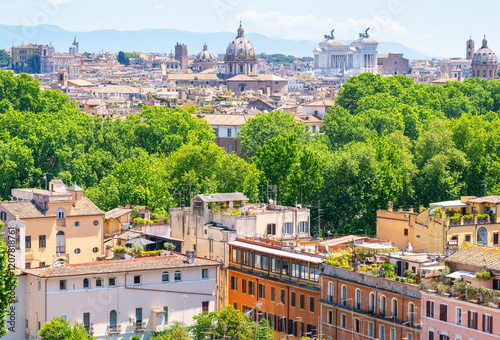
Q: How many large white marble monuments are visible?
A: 1